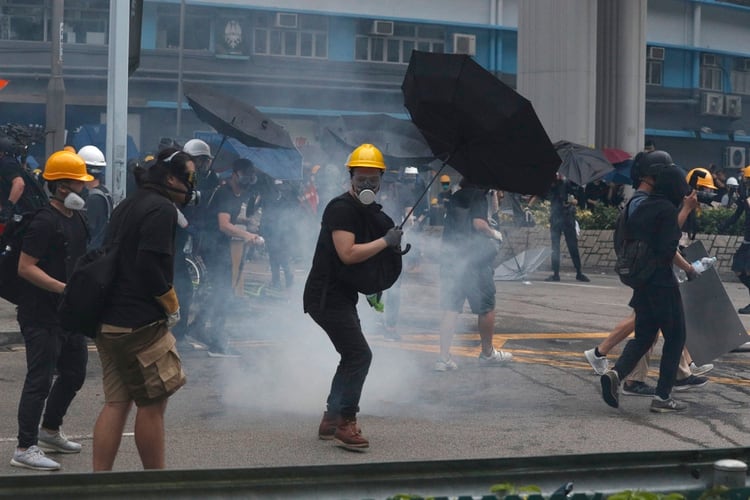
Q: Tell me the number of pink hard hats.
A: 0